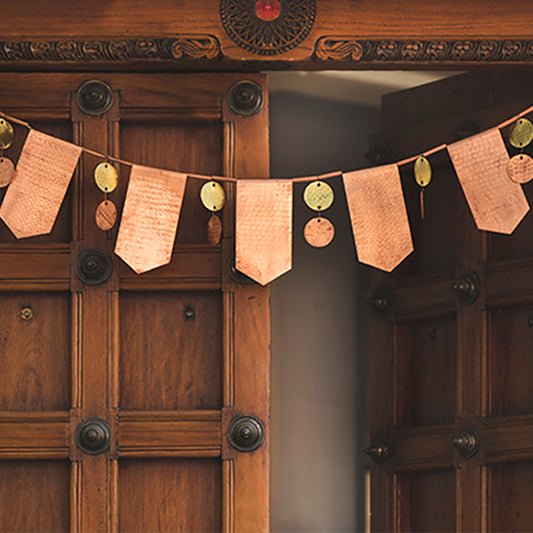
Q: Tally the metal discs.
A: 12